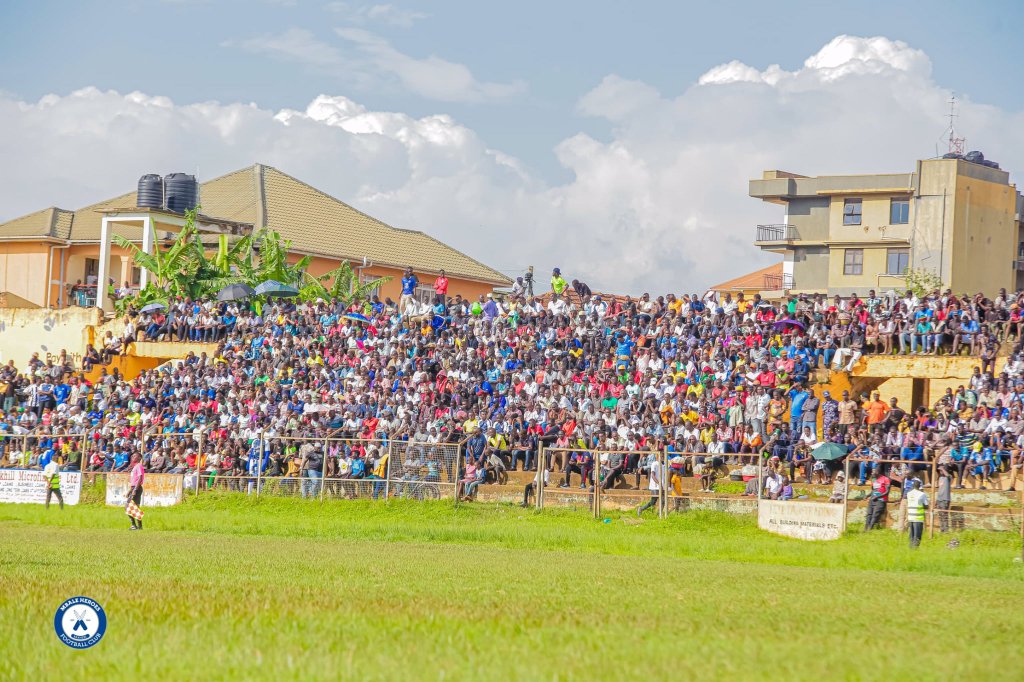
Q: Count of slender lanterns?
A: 0